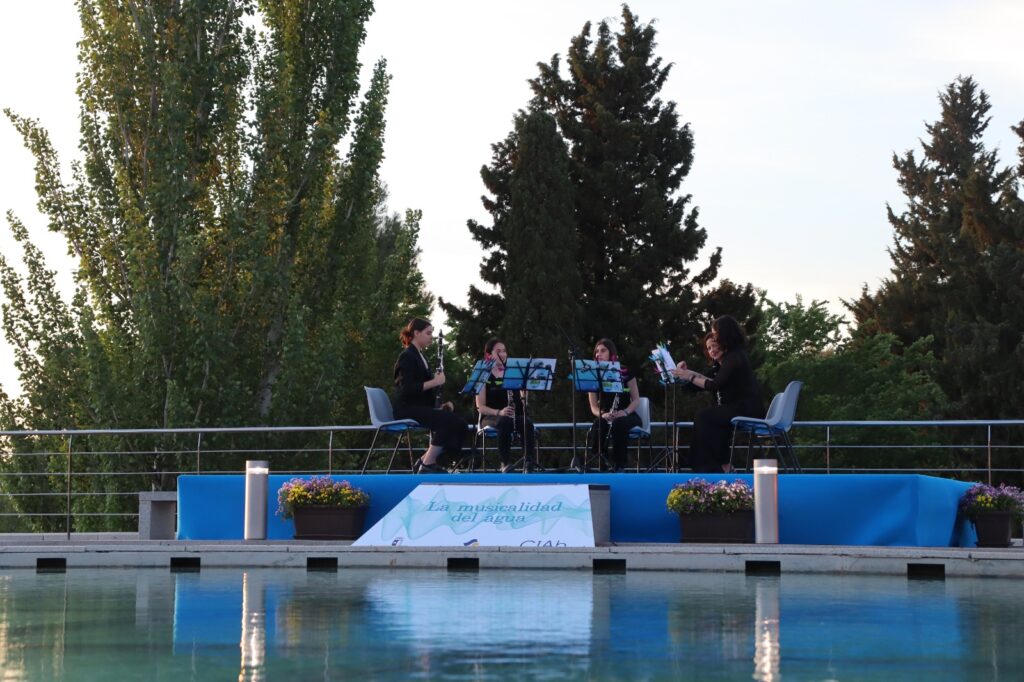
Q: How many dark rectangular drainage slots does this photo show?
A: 7